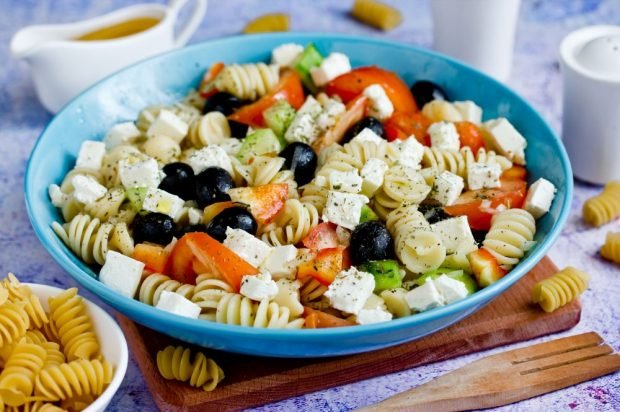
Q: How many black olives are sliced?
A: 0